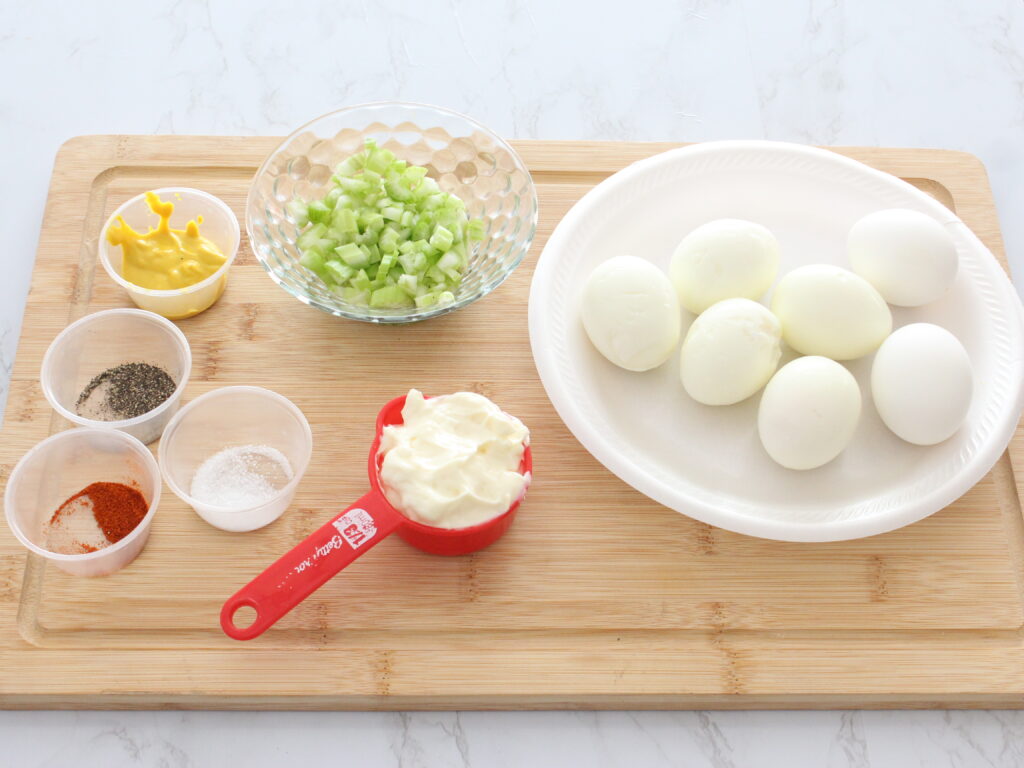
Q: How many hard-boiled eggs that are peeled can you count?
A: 5